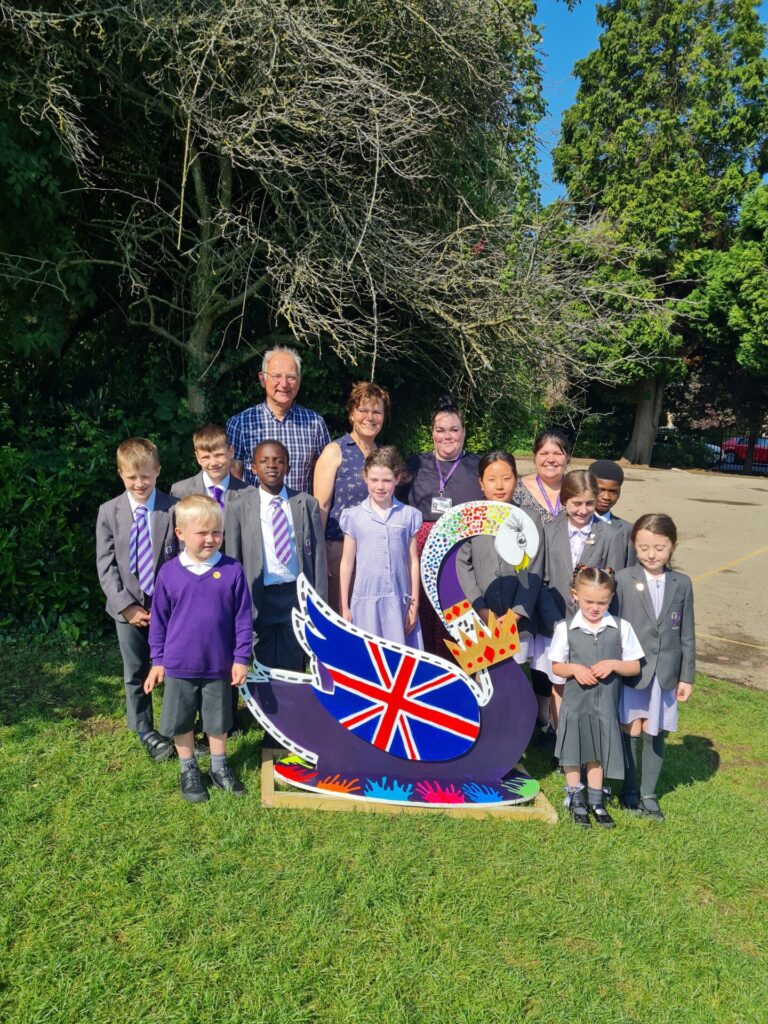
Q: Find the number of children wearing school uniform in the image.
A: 10